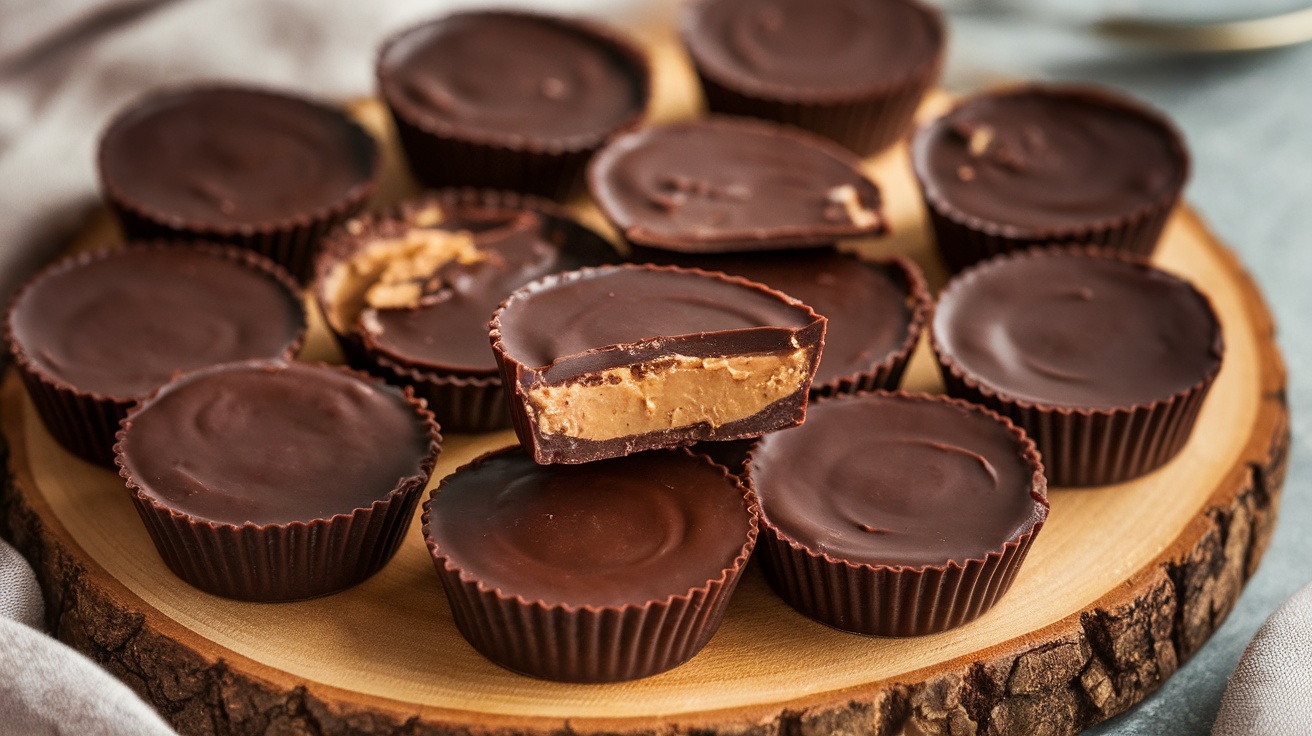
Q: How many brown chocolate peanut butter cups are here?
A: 13